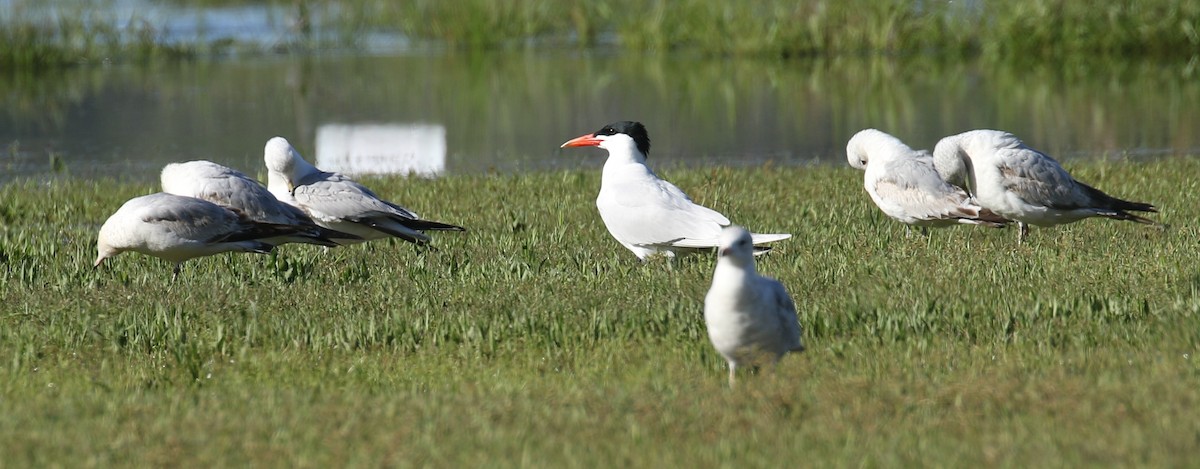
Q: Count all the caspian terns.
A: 1